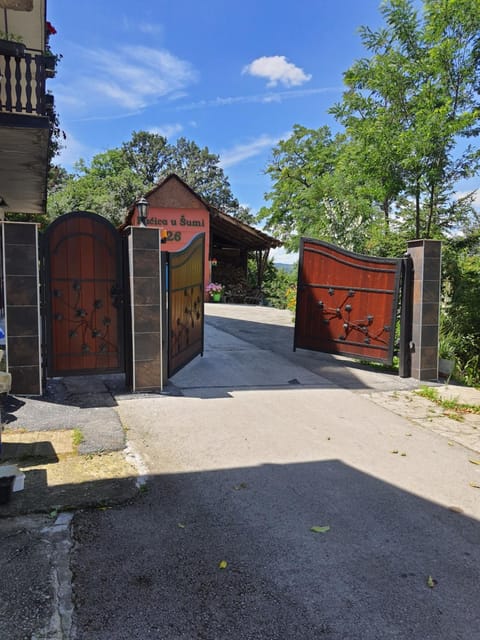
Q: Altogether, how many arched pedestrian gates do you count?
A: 1